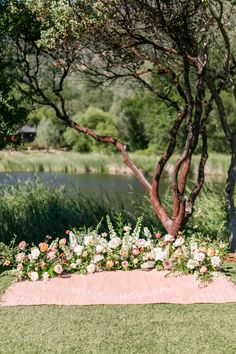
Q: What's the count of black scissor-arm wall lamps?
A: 0